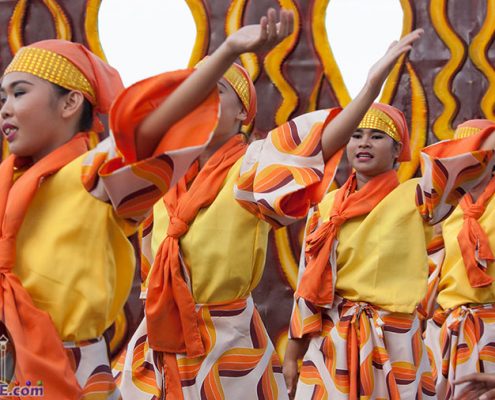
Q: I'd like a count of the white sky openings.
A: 2